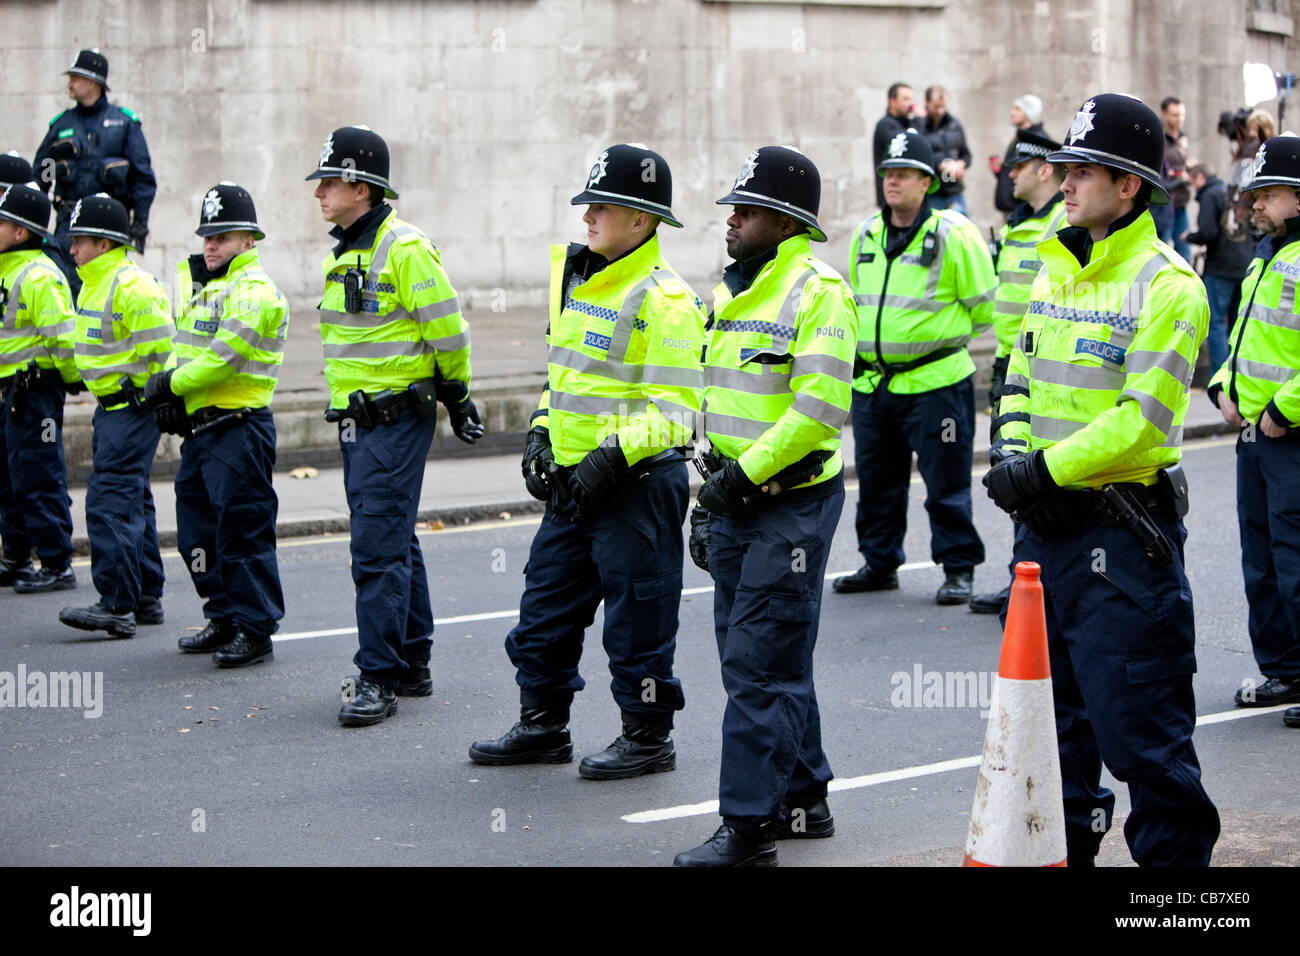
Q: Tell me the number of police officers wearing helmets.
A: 11